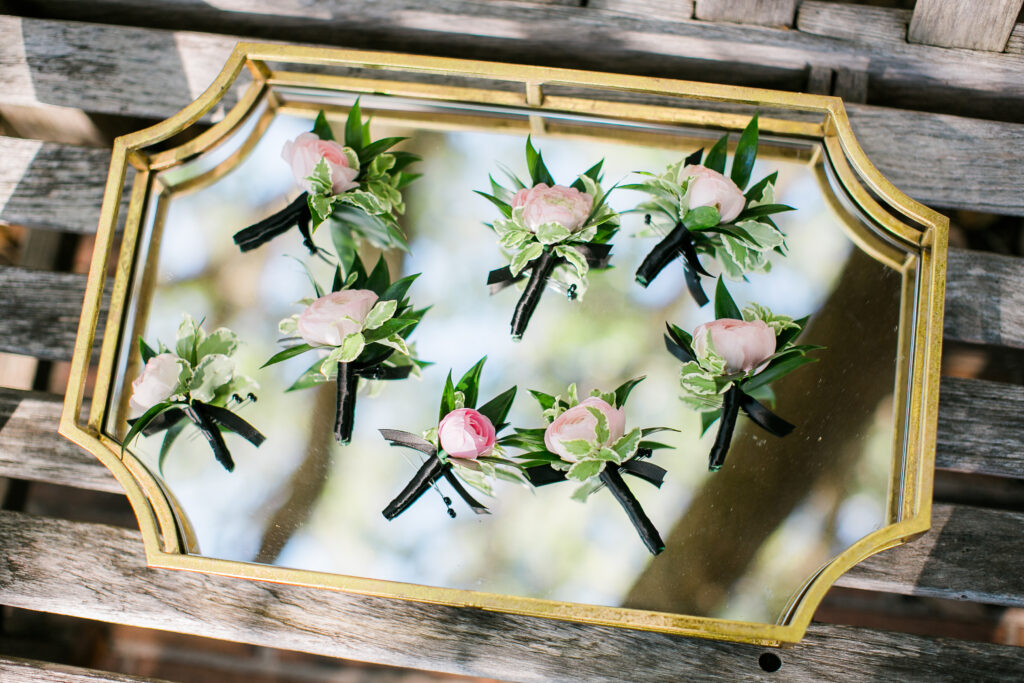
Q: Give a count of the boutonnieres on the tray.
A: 8